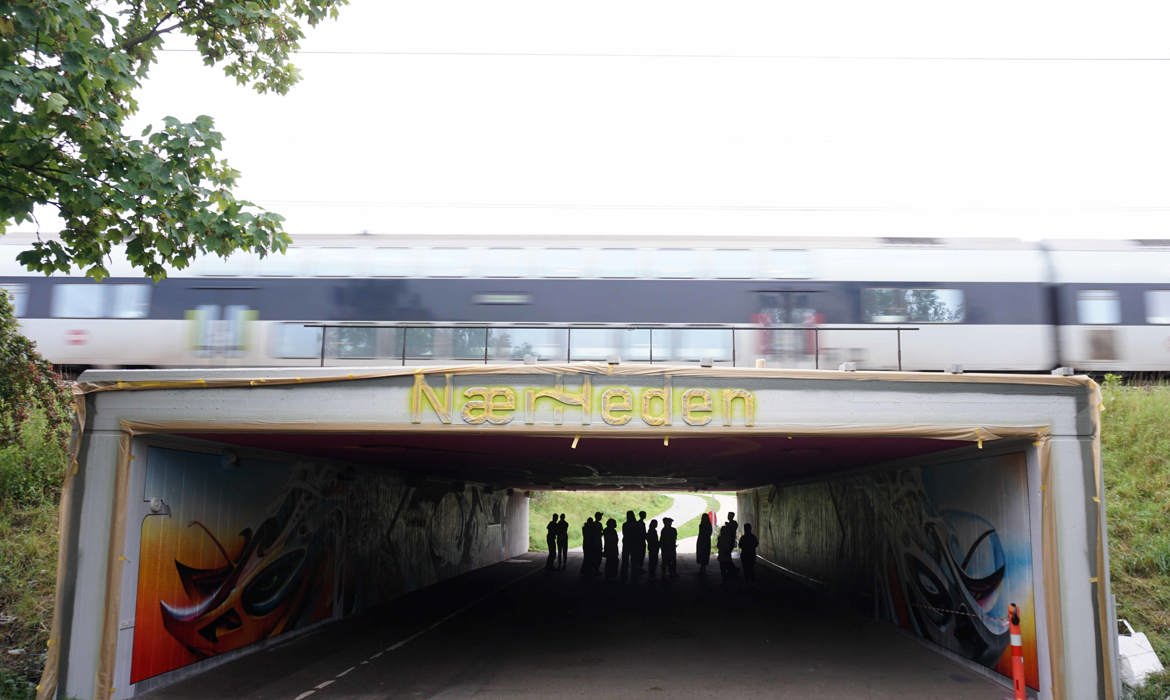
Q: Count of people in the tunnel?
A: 13